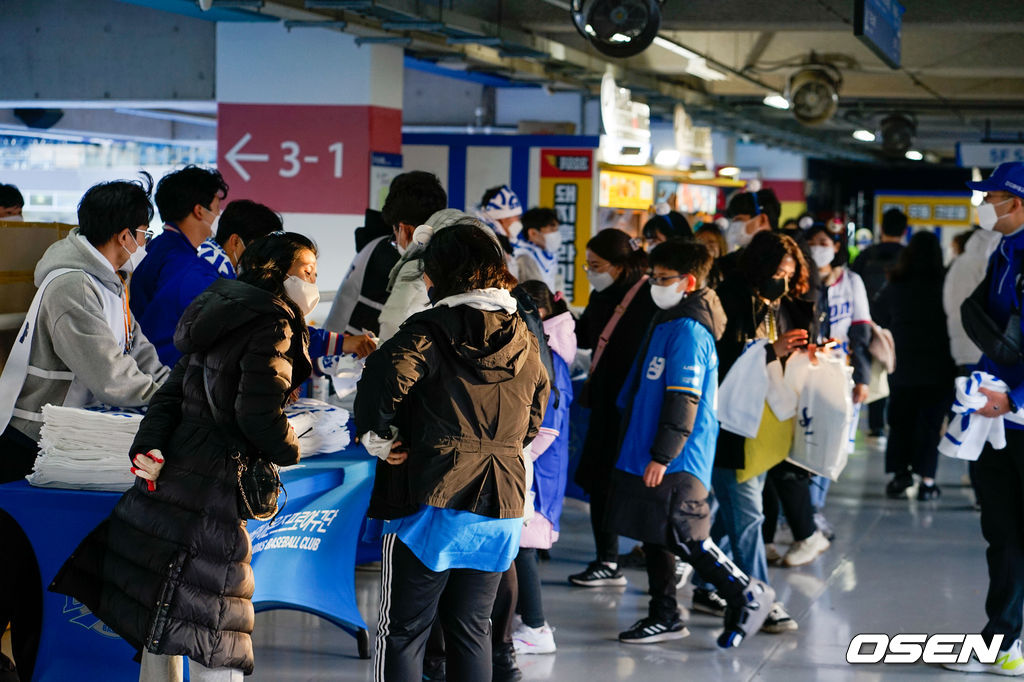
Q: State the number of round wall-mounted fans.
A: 3